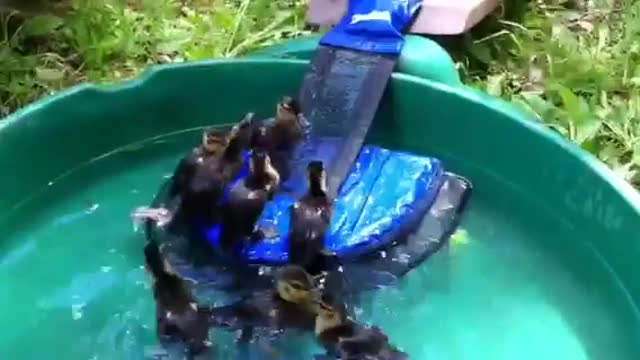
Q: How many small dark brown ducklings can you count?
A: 8